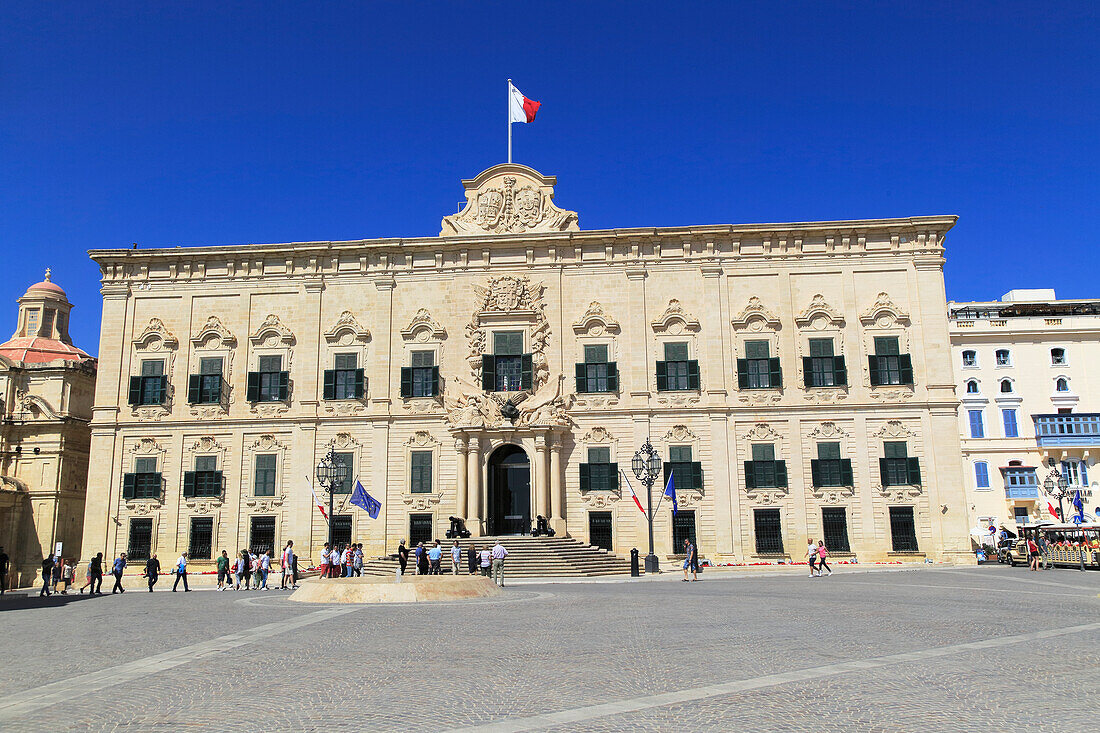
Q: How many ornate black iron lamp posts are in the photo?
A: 3